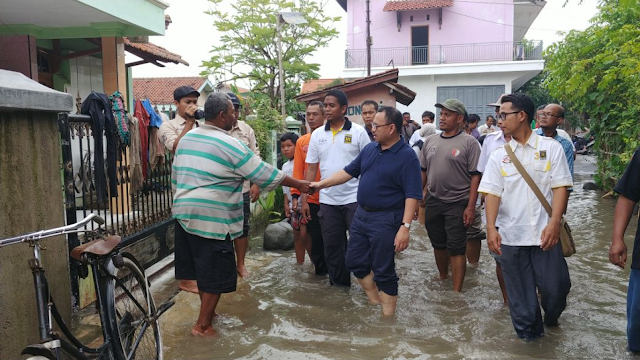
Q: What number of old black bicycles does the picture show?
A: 1